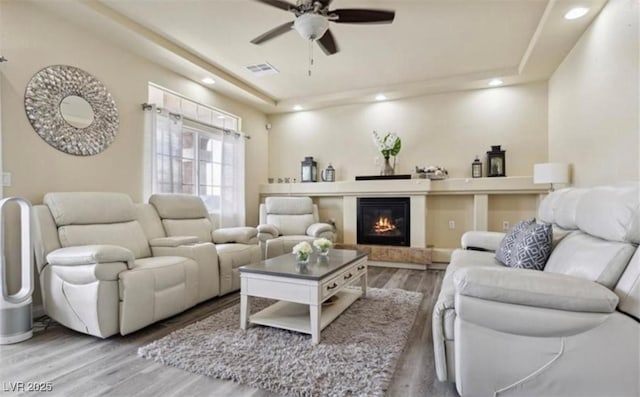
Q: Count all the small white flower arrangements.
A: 2